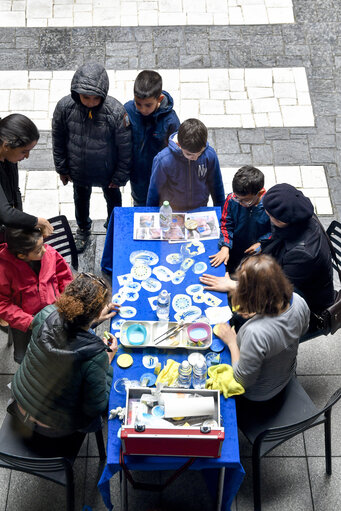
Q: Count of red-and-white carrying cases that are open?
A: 1